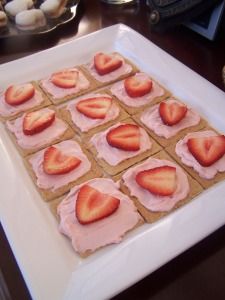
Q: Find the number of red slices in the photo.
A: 12